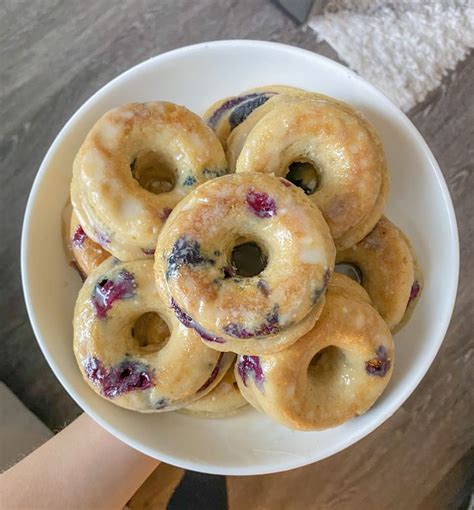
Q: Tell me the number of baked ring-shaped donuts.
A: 9